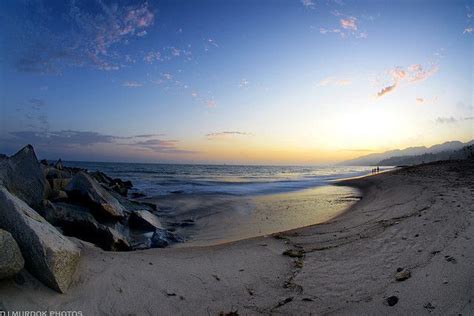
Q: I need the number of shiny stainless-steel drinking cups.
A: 0